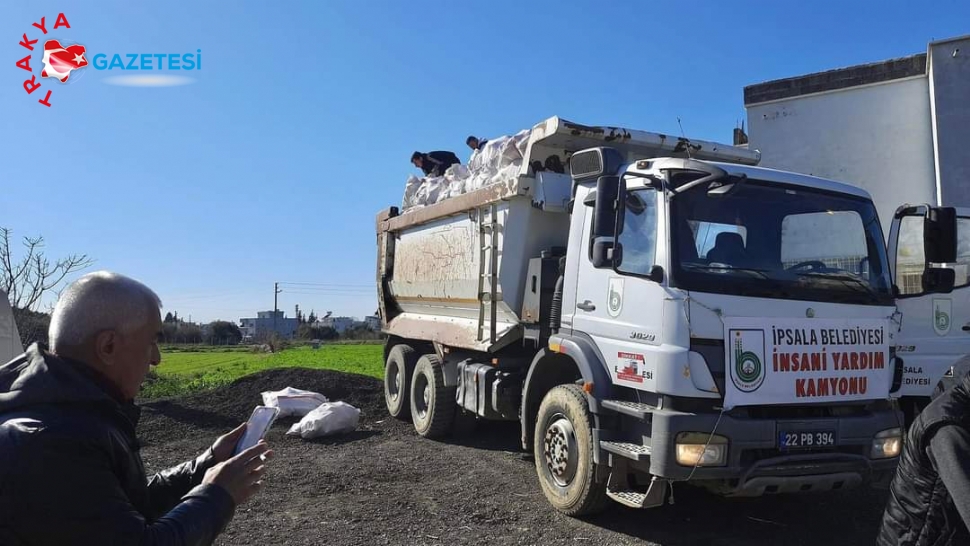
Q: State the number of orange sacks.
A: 0